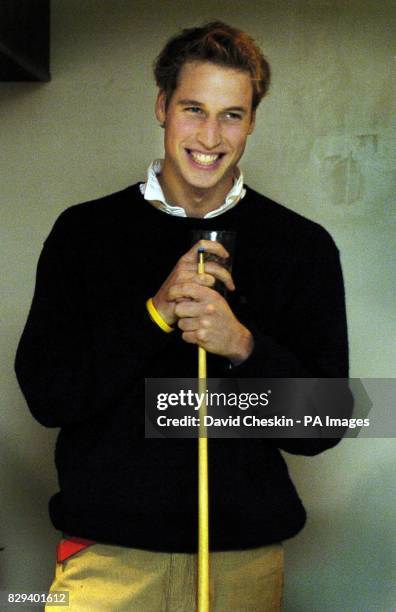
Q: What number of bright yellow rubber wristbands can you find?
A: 1